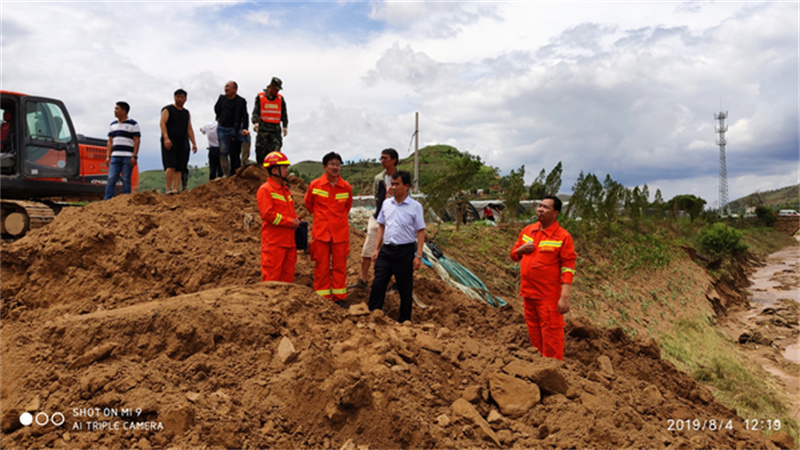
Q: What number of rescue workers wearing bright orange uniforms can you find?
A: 3